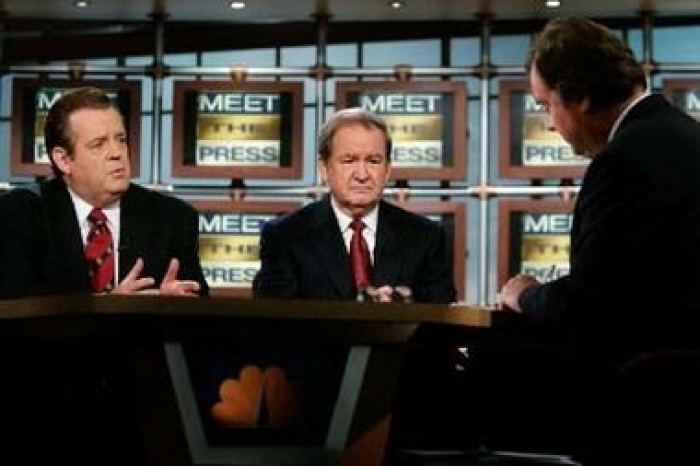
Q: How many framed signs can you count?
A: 8